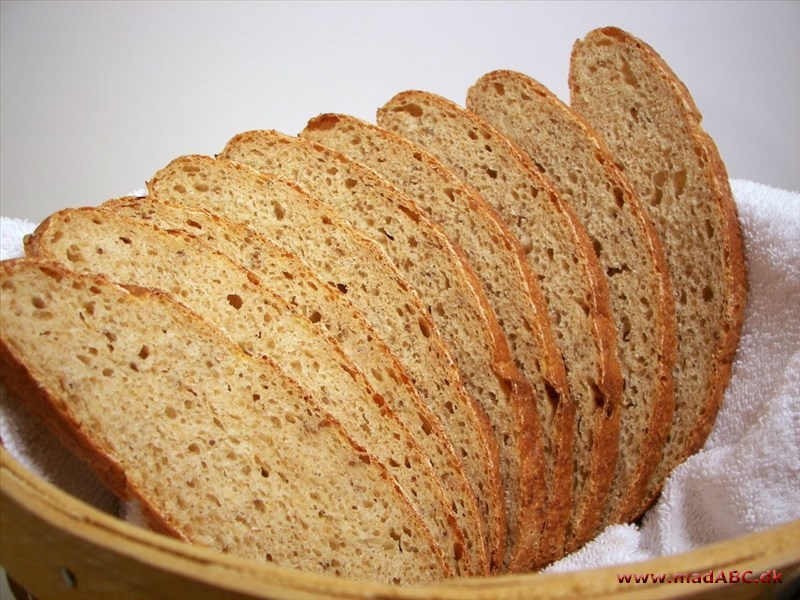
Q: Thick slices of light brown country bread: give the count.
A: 9